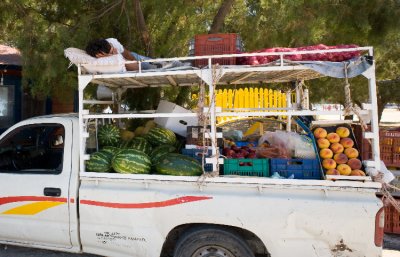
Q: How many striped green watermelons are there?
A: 8